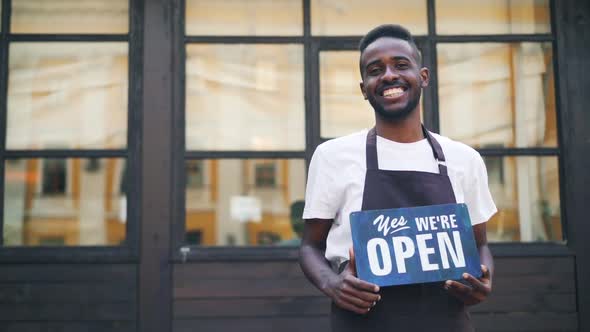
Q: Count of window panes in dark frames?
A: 11